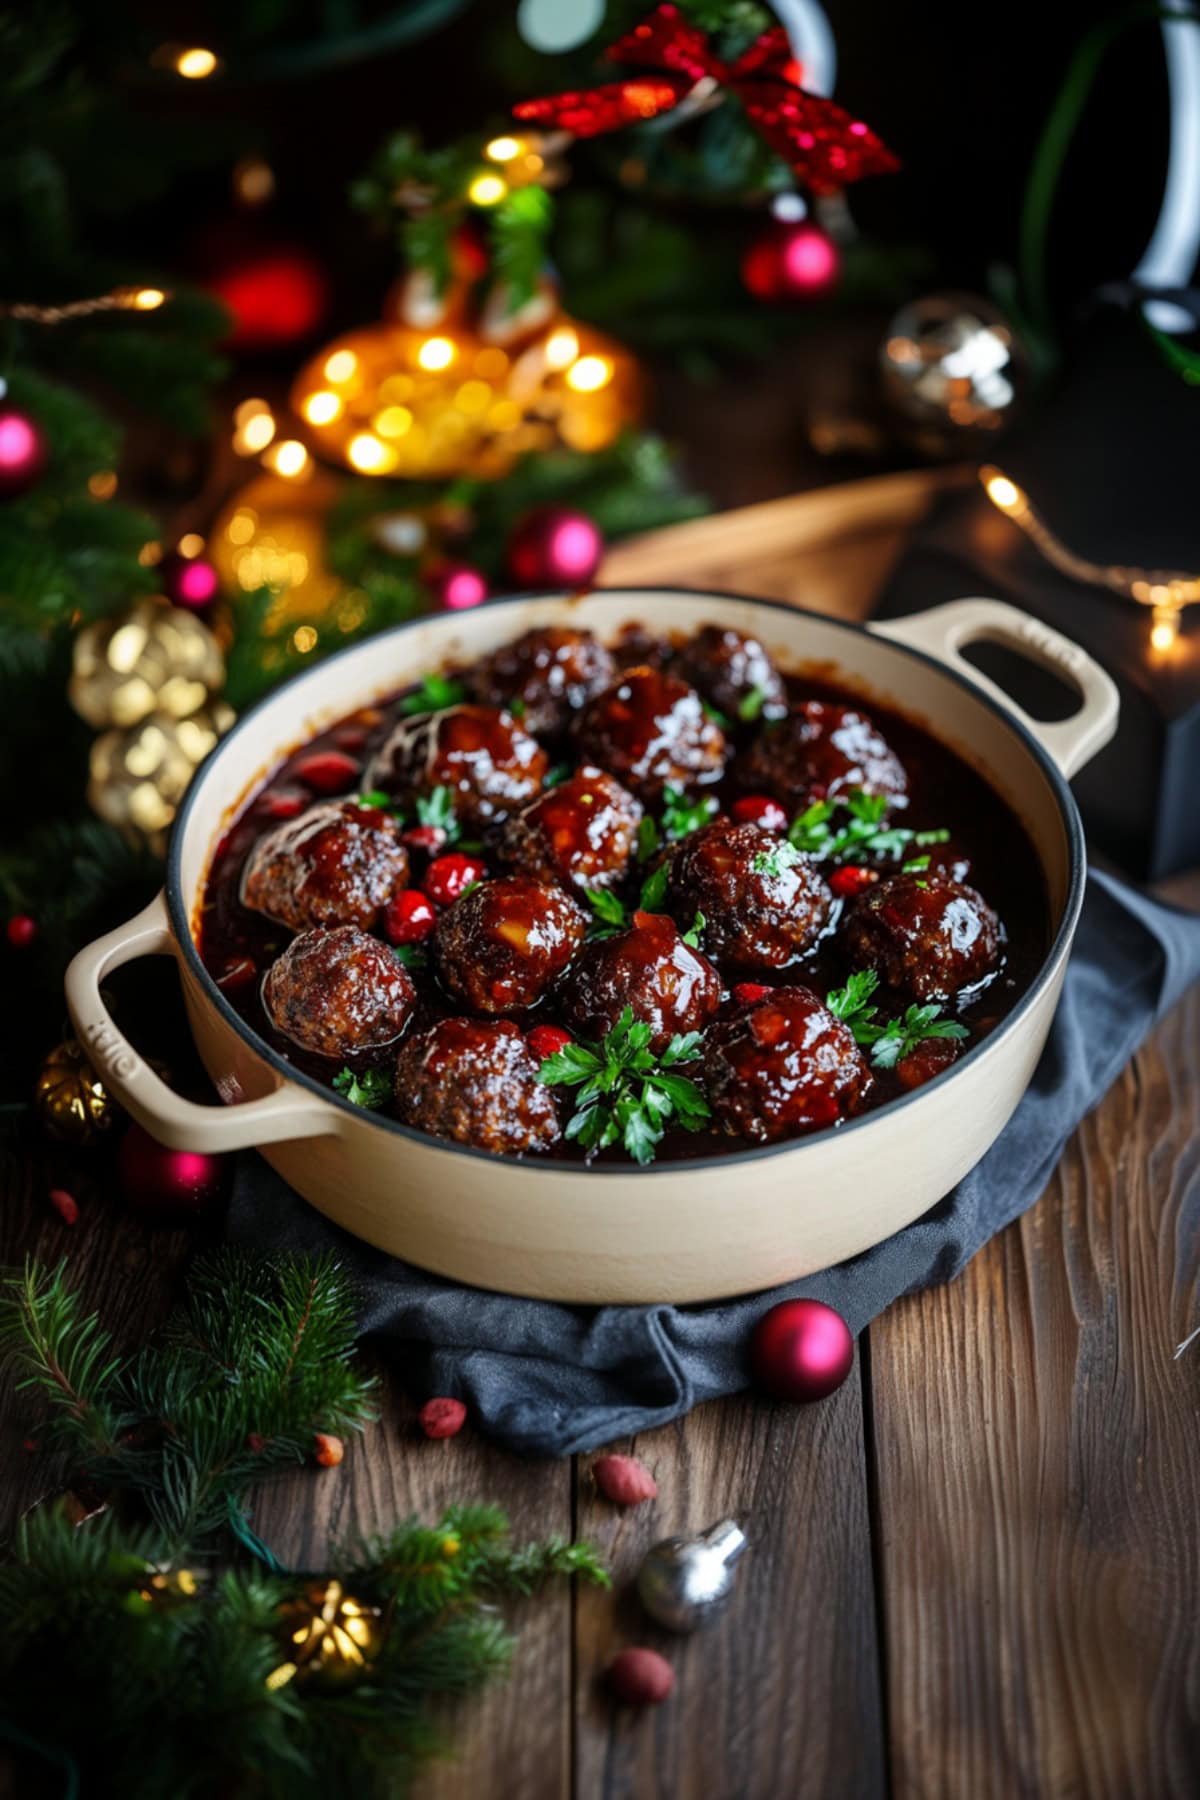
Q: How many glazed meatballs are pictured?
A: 14